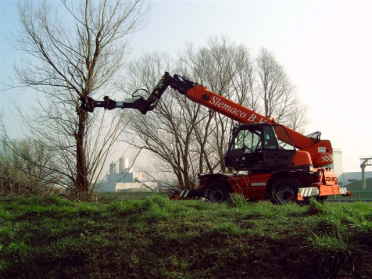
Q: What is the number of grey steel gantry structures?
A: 1